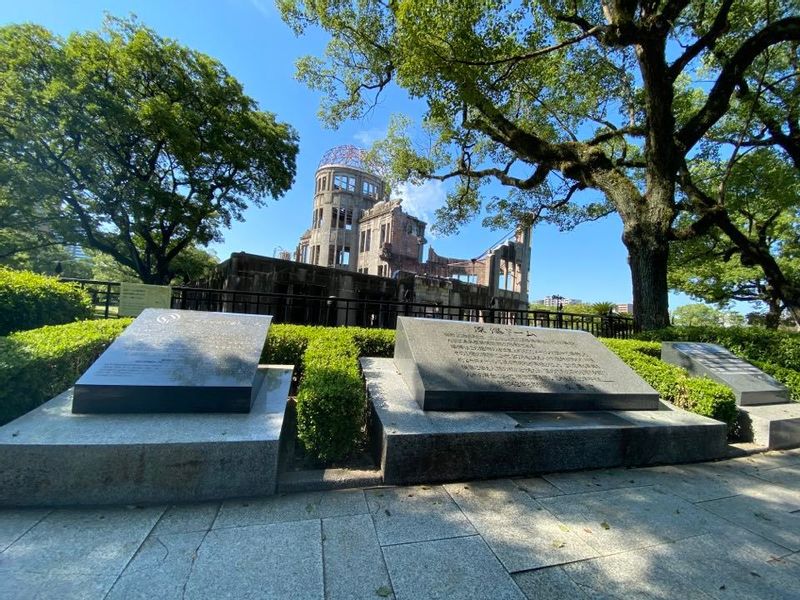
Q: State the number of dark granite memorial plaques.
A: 3